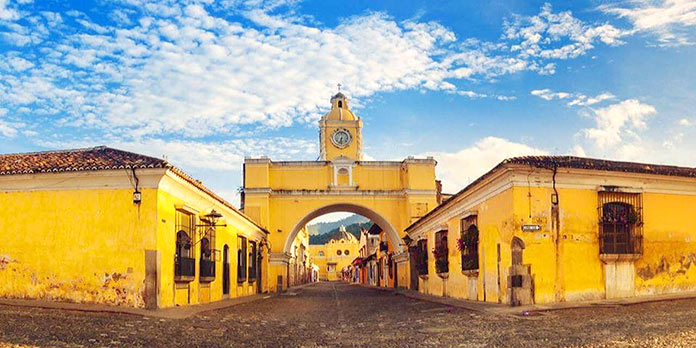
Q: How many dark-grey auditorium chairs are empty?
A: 0